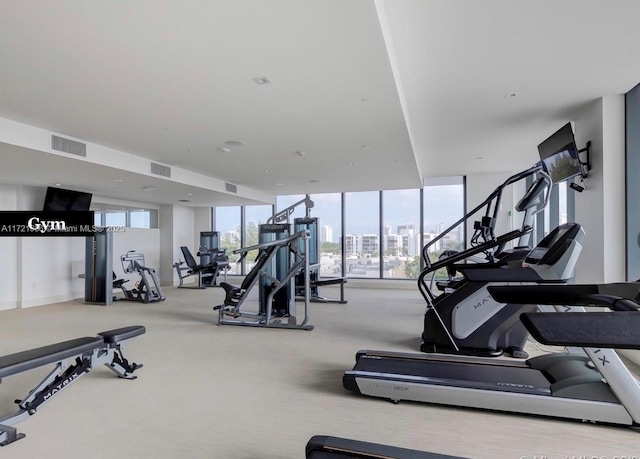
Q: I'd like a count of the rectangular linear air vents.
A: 3